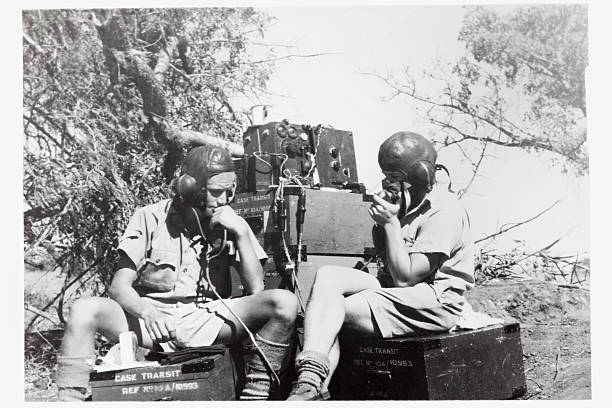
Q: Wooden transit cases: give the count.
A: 4